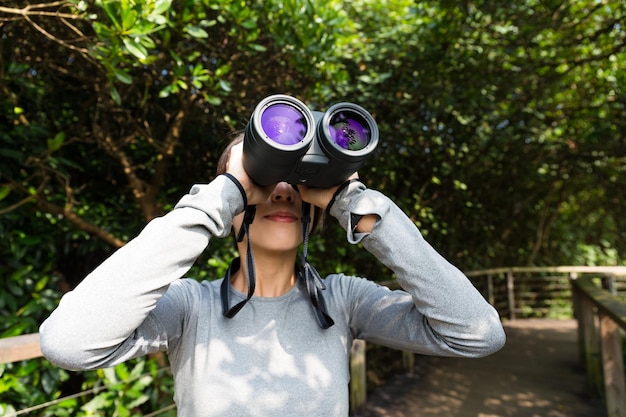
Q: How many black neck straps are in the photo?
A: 1